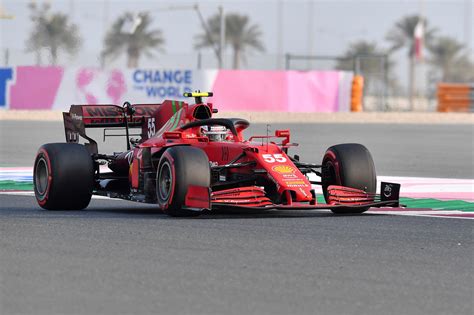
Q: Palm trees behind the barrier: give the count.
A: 6